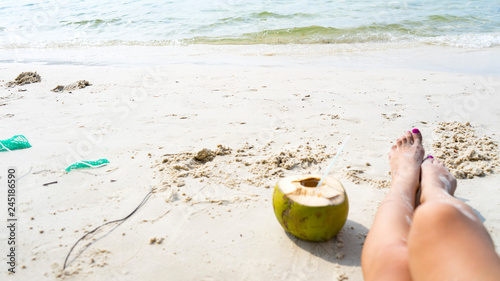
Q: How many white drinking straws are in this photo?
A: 1